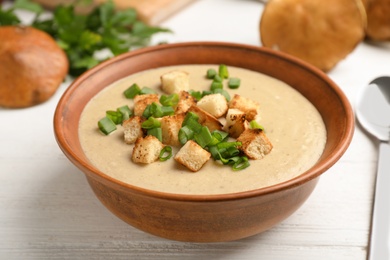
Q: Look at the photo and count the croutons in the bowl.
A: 12